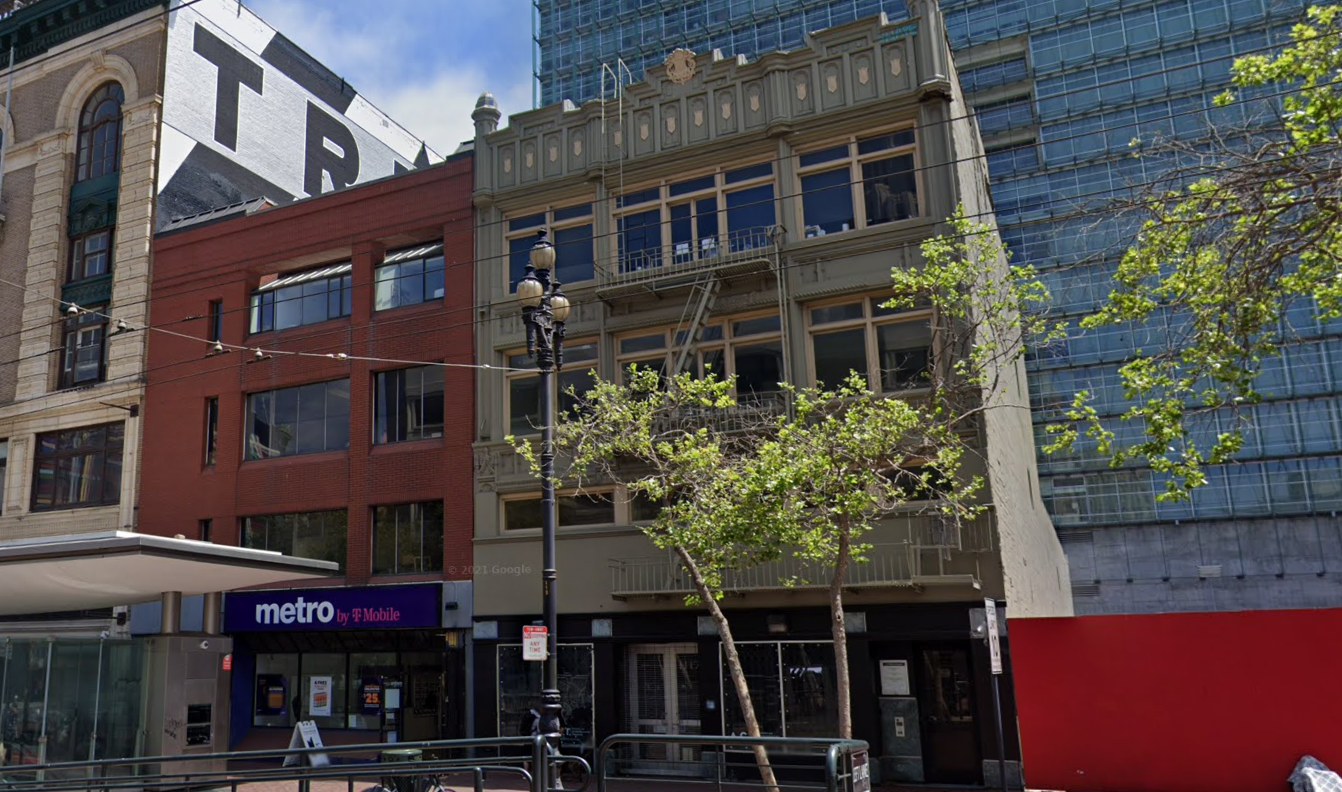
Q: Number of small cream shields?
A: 14